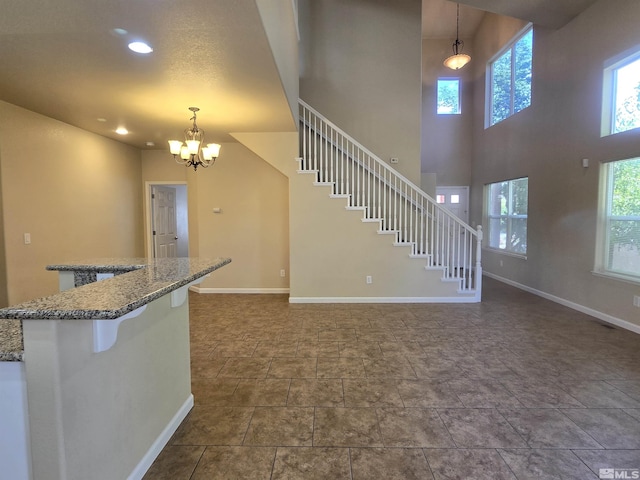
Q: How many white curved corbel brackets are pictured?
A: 2